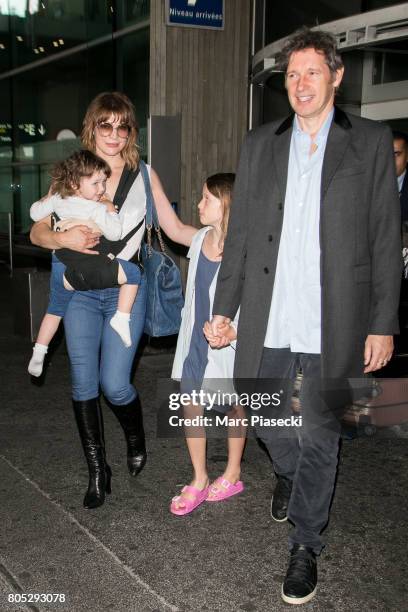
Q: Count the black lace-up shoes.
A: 2